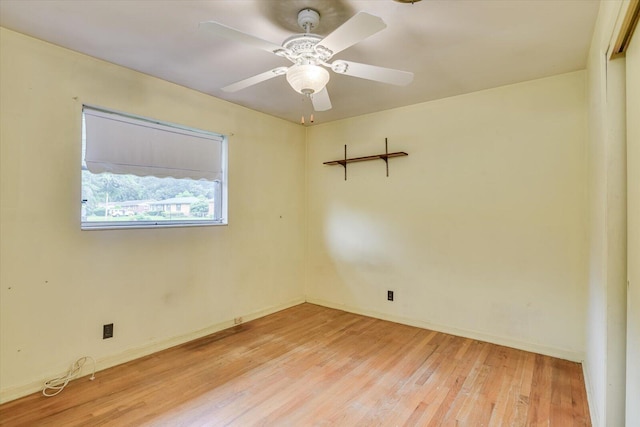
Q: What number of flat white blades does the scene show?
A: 5